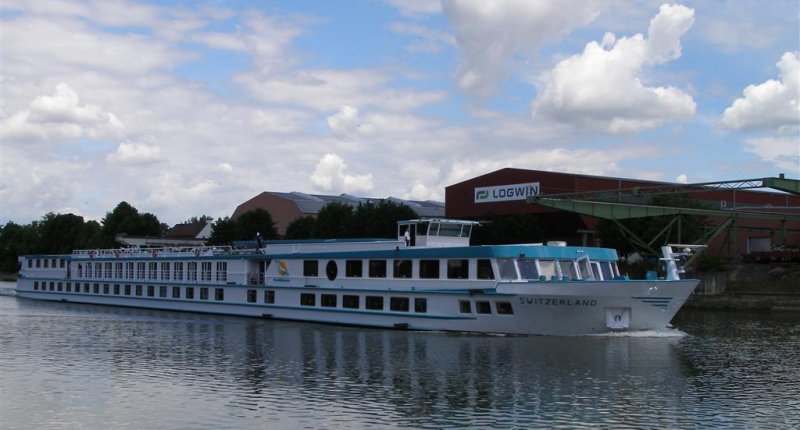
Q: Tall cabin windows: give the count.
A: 13